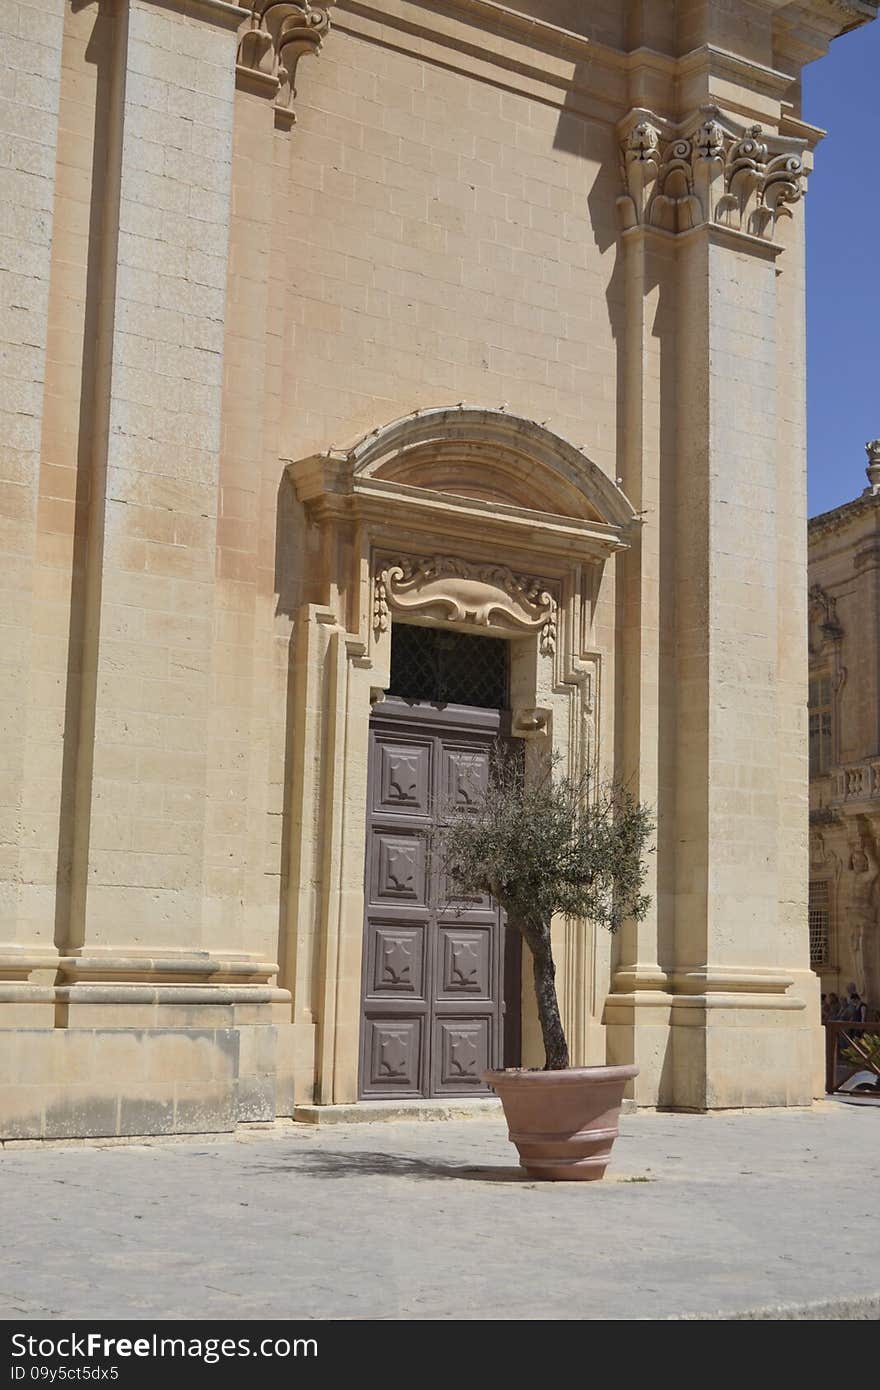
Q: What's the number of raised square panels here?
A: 8